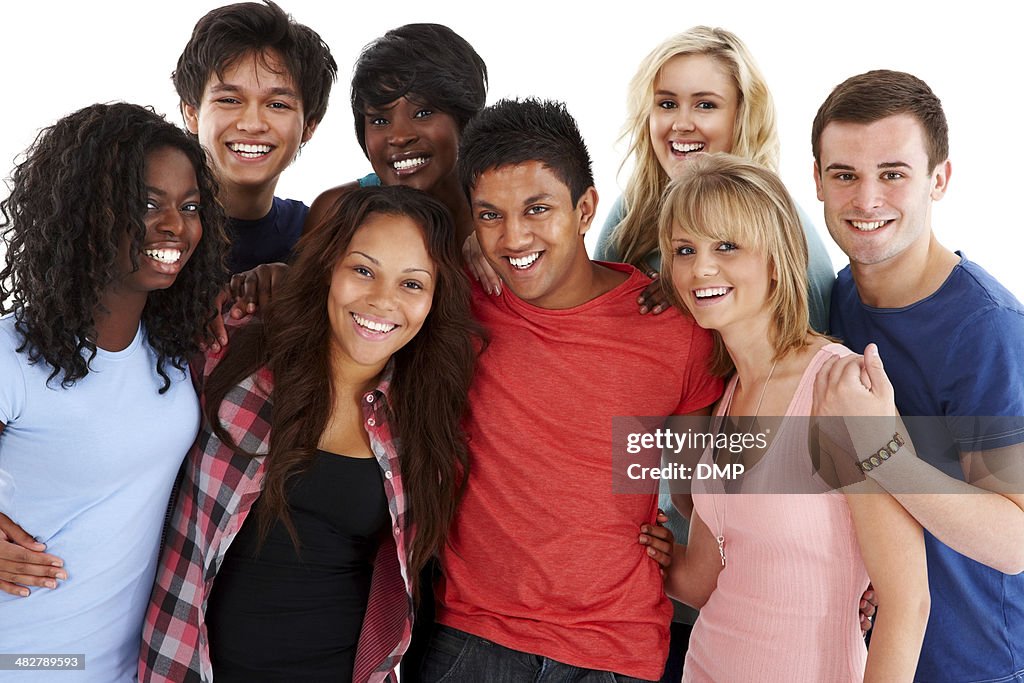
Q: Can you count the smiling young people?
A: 8